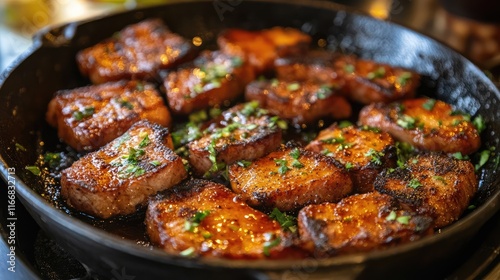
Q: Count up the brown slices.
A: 15